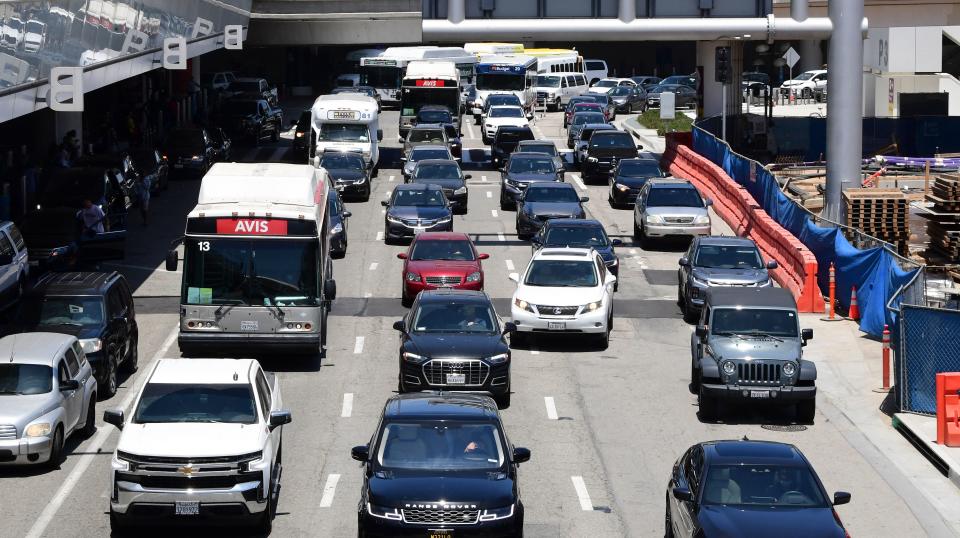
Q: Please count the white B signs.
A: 3